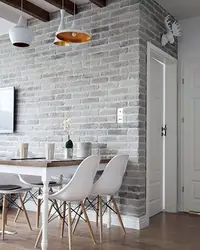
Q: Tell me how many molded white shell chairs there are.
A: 4